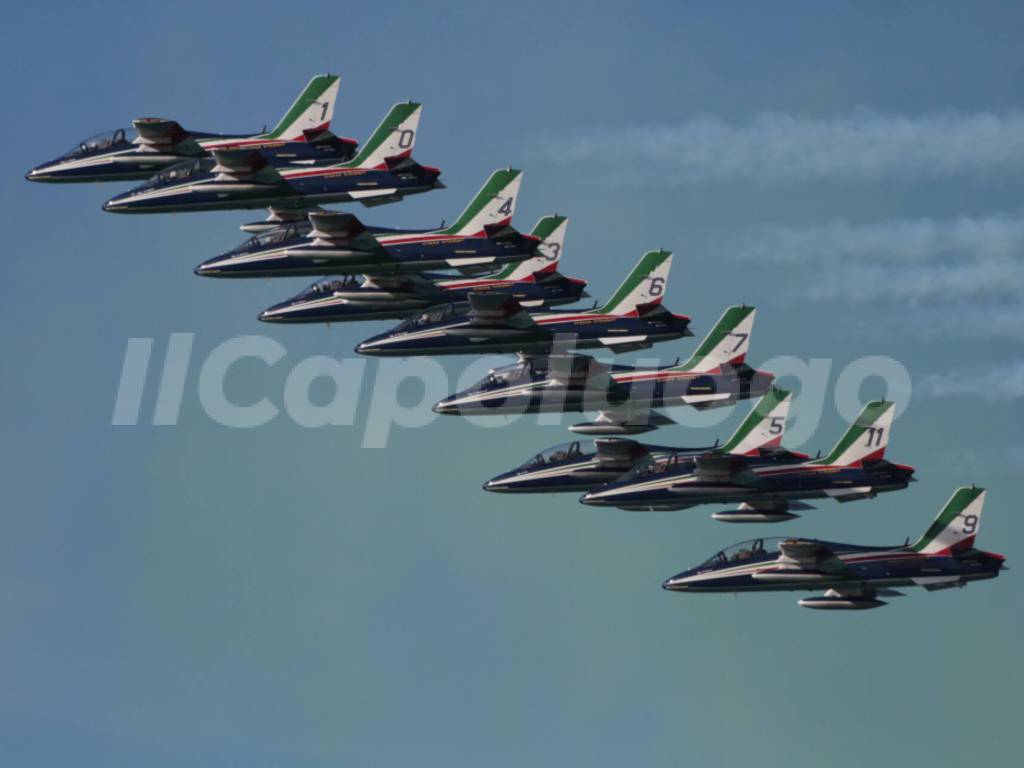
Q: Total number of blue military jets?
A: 9